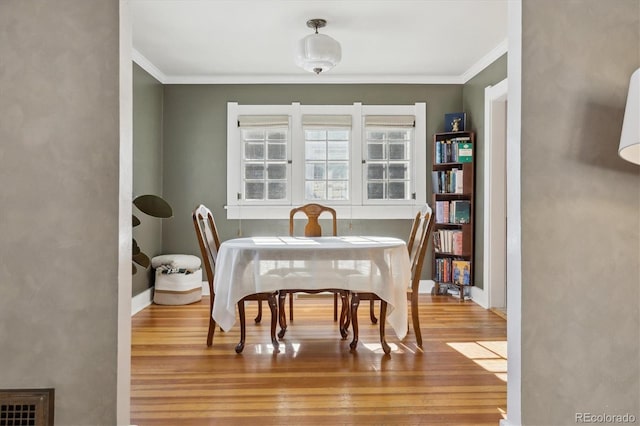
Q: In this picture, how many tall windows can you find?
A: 3